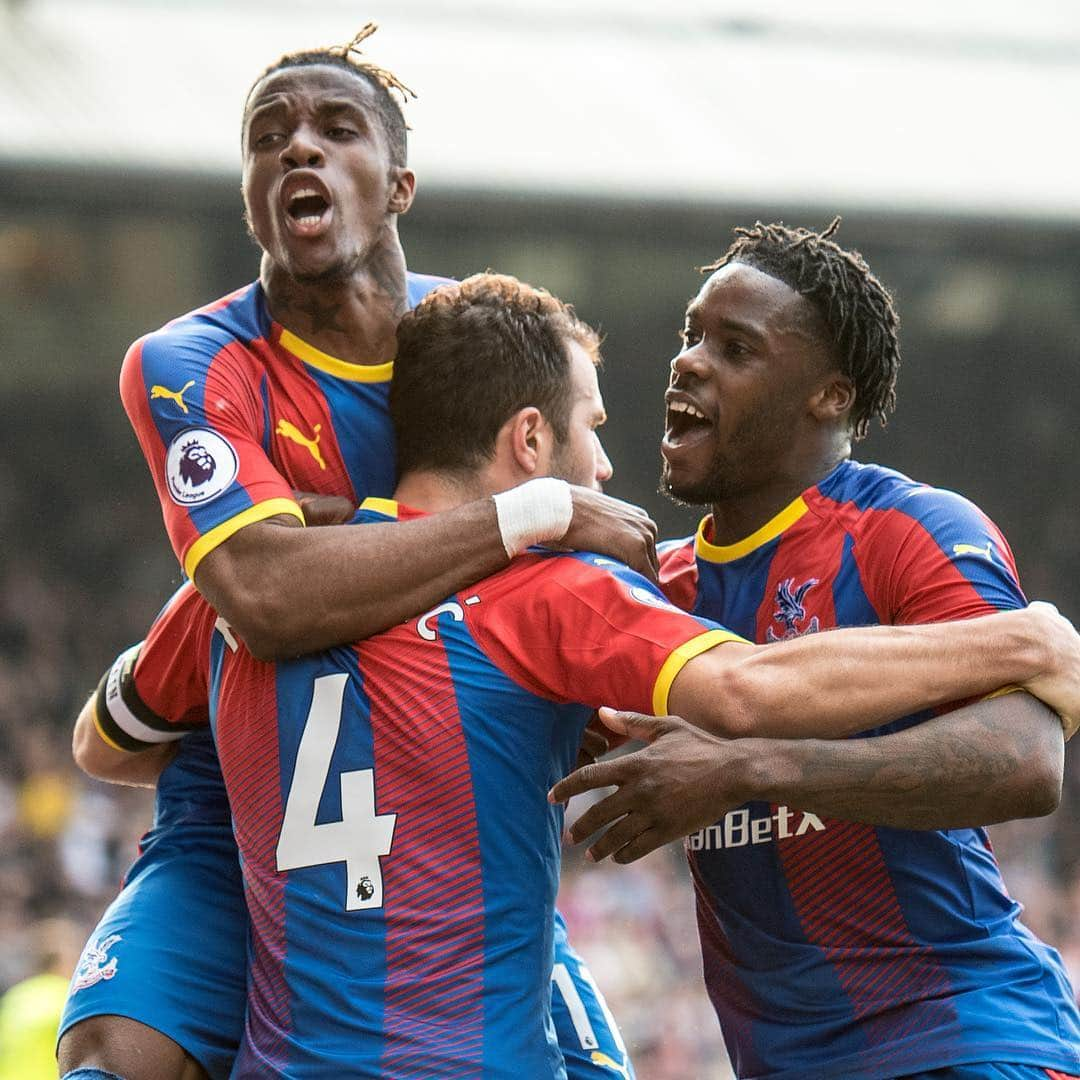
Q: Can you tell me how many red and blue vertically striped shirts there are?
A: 3